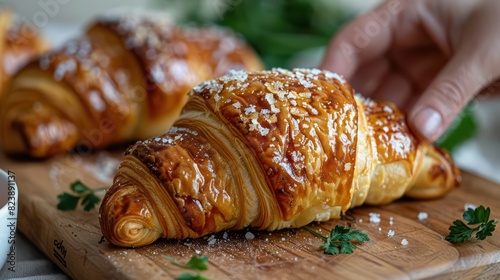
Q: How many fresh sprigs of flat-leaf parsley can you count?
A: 4